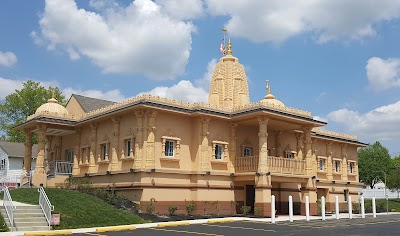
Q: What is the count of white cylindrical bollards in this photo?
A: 8